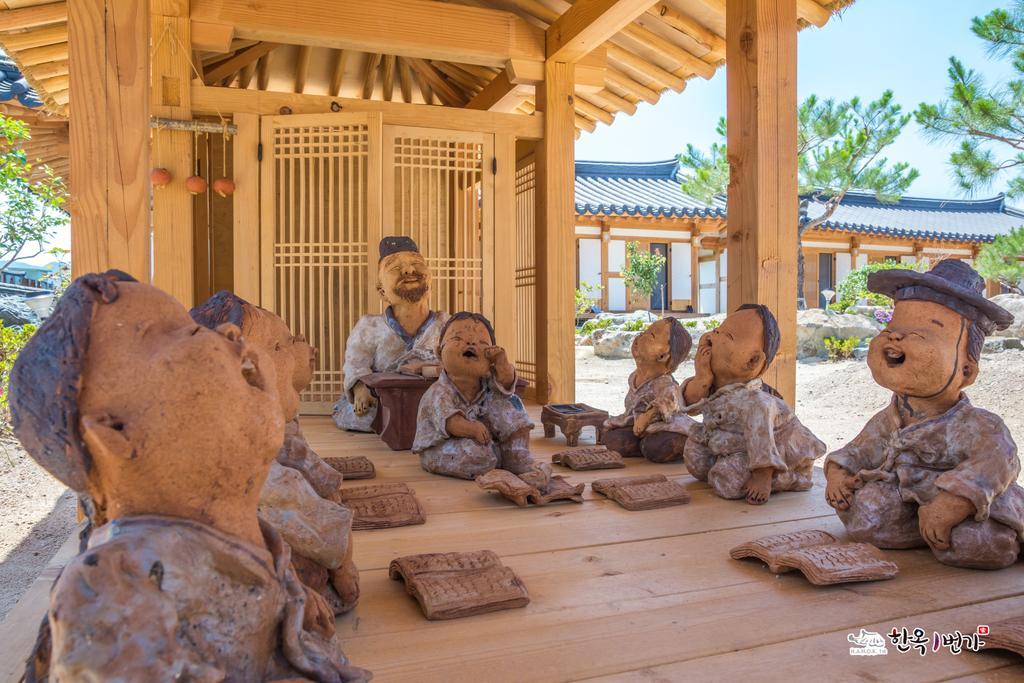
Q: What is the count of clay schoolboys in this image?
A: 7